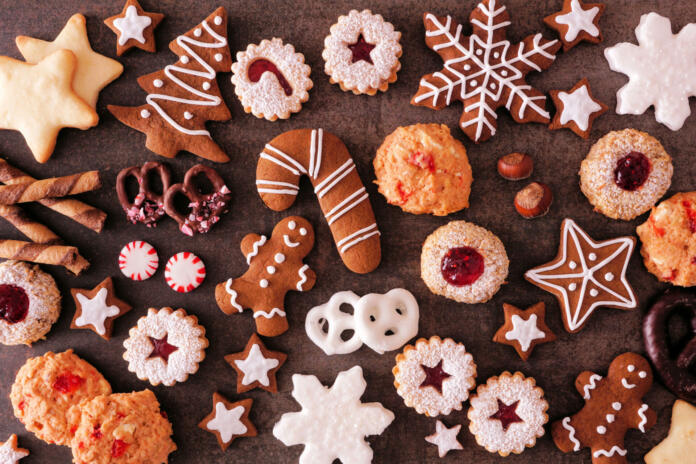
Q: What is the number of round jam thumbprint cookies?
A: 3